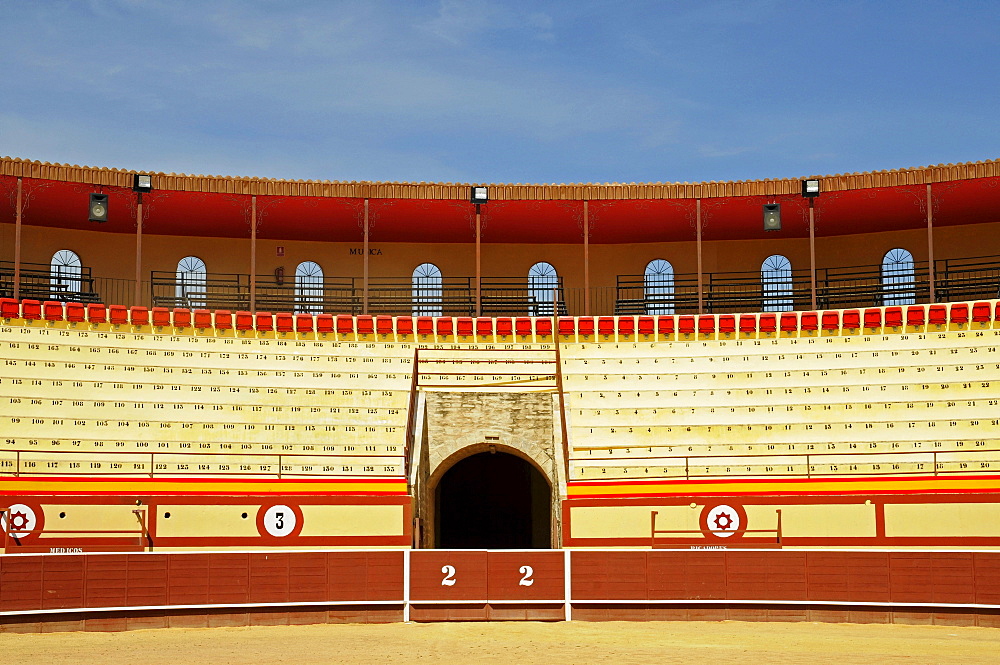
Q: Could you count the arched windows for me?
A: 8